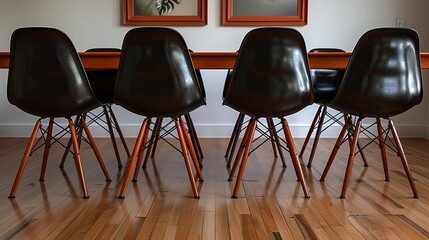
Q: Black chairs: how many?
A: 8